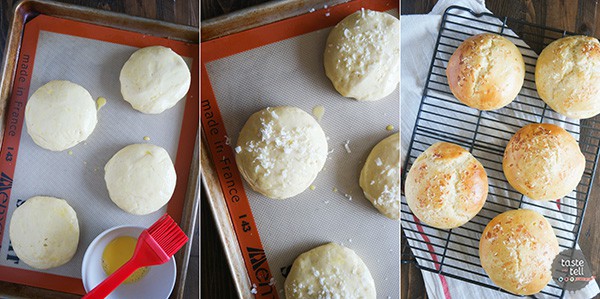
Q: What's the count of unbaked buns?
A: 8